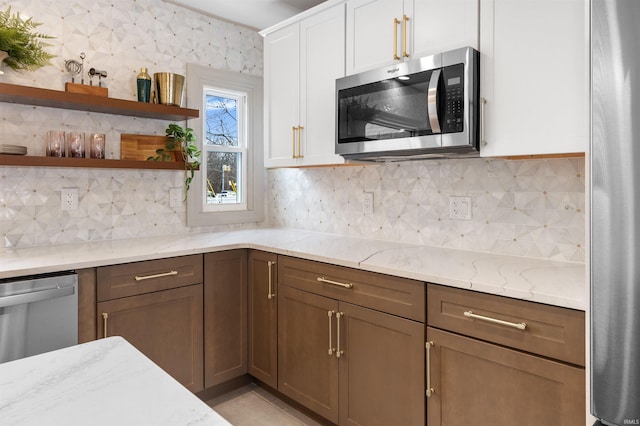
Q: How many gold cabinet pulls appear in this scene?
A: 13